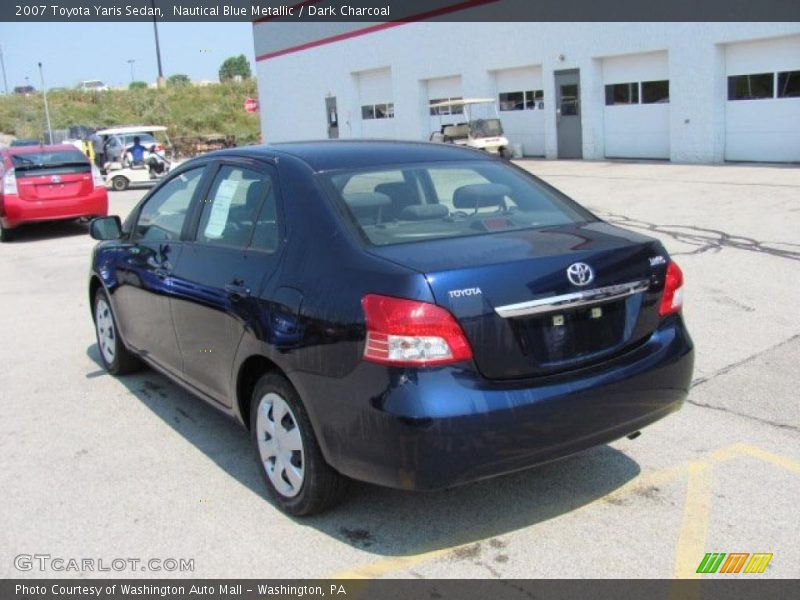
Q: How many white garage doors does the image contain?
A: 5